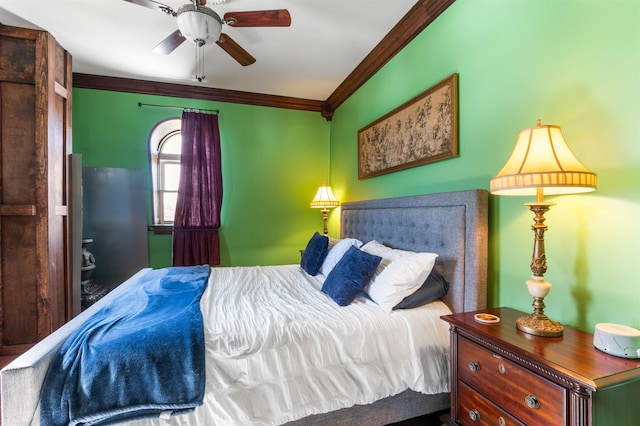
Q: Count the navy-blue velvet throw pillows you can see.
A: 2